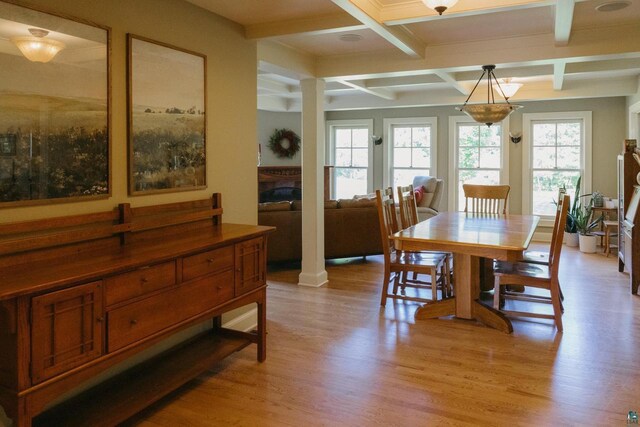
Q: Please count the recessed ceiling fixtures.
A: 2